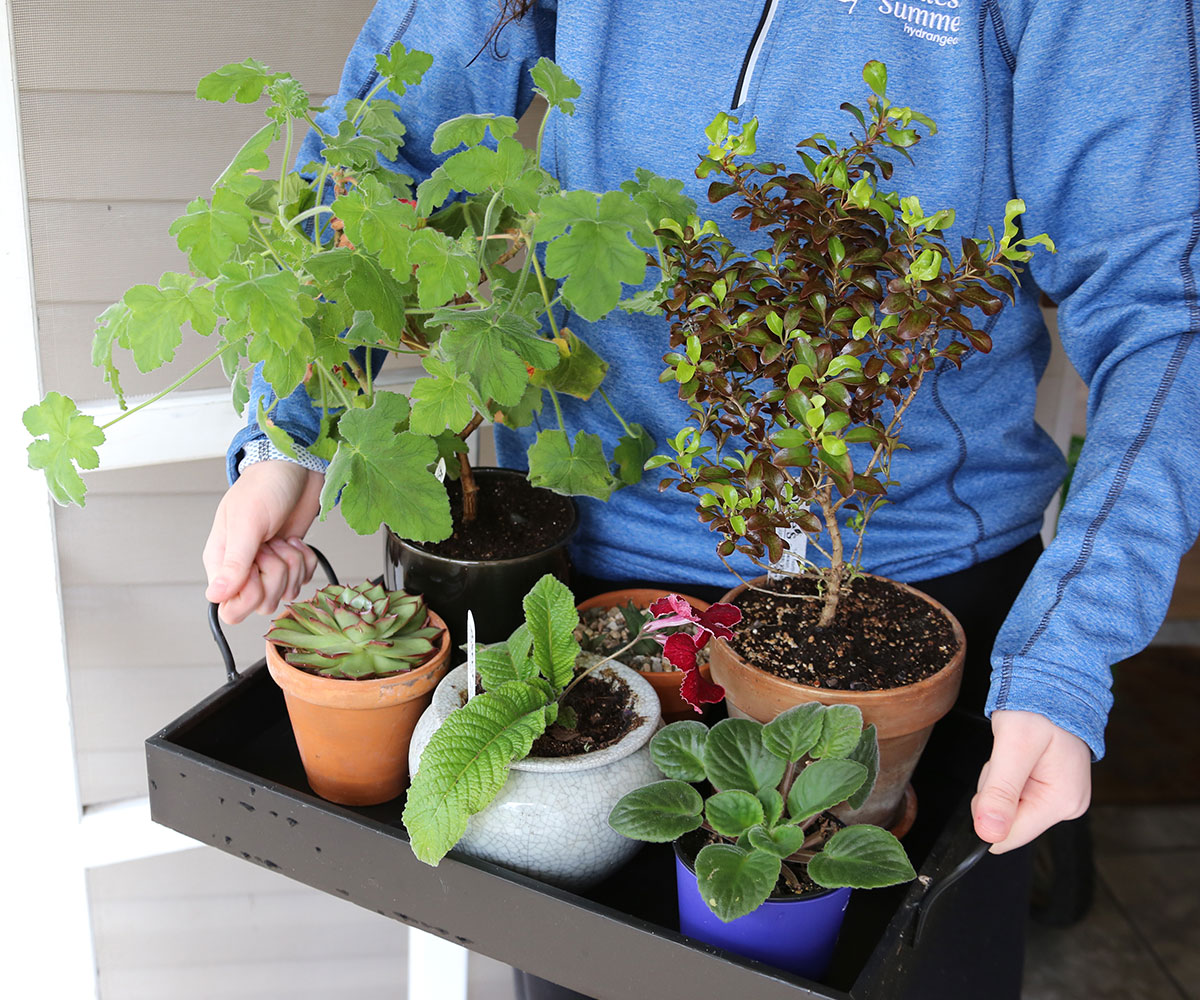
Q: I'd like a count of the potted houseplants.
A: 6